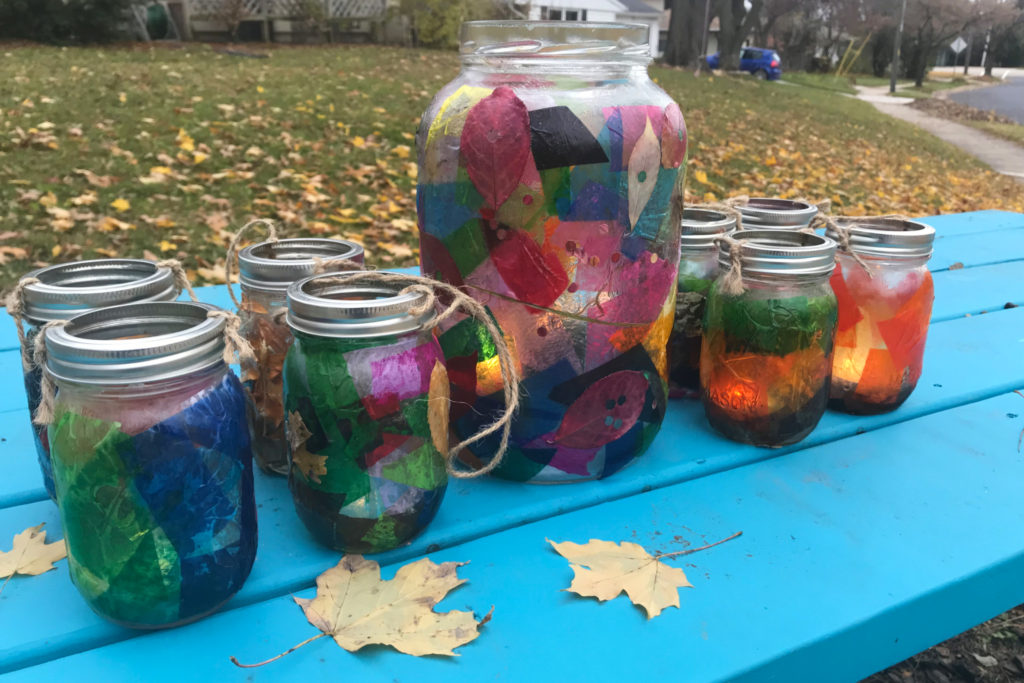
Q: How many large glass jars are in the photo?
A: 1